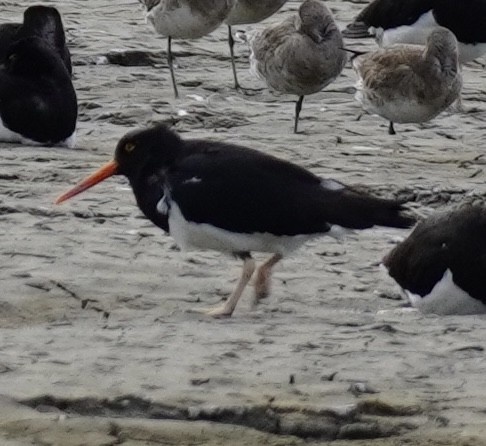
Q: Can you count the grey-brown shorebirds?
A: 4